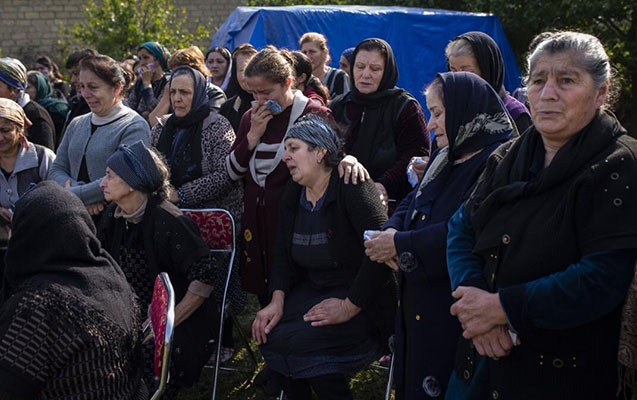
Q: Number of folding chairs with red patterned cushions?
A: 2